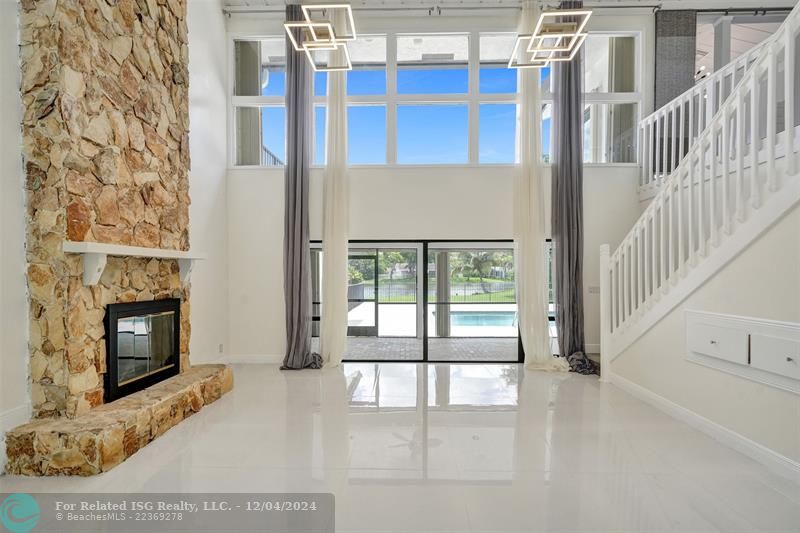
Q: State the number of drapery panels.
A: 4